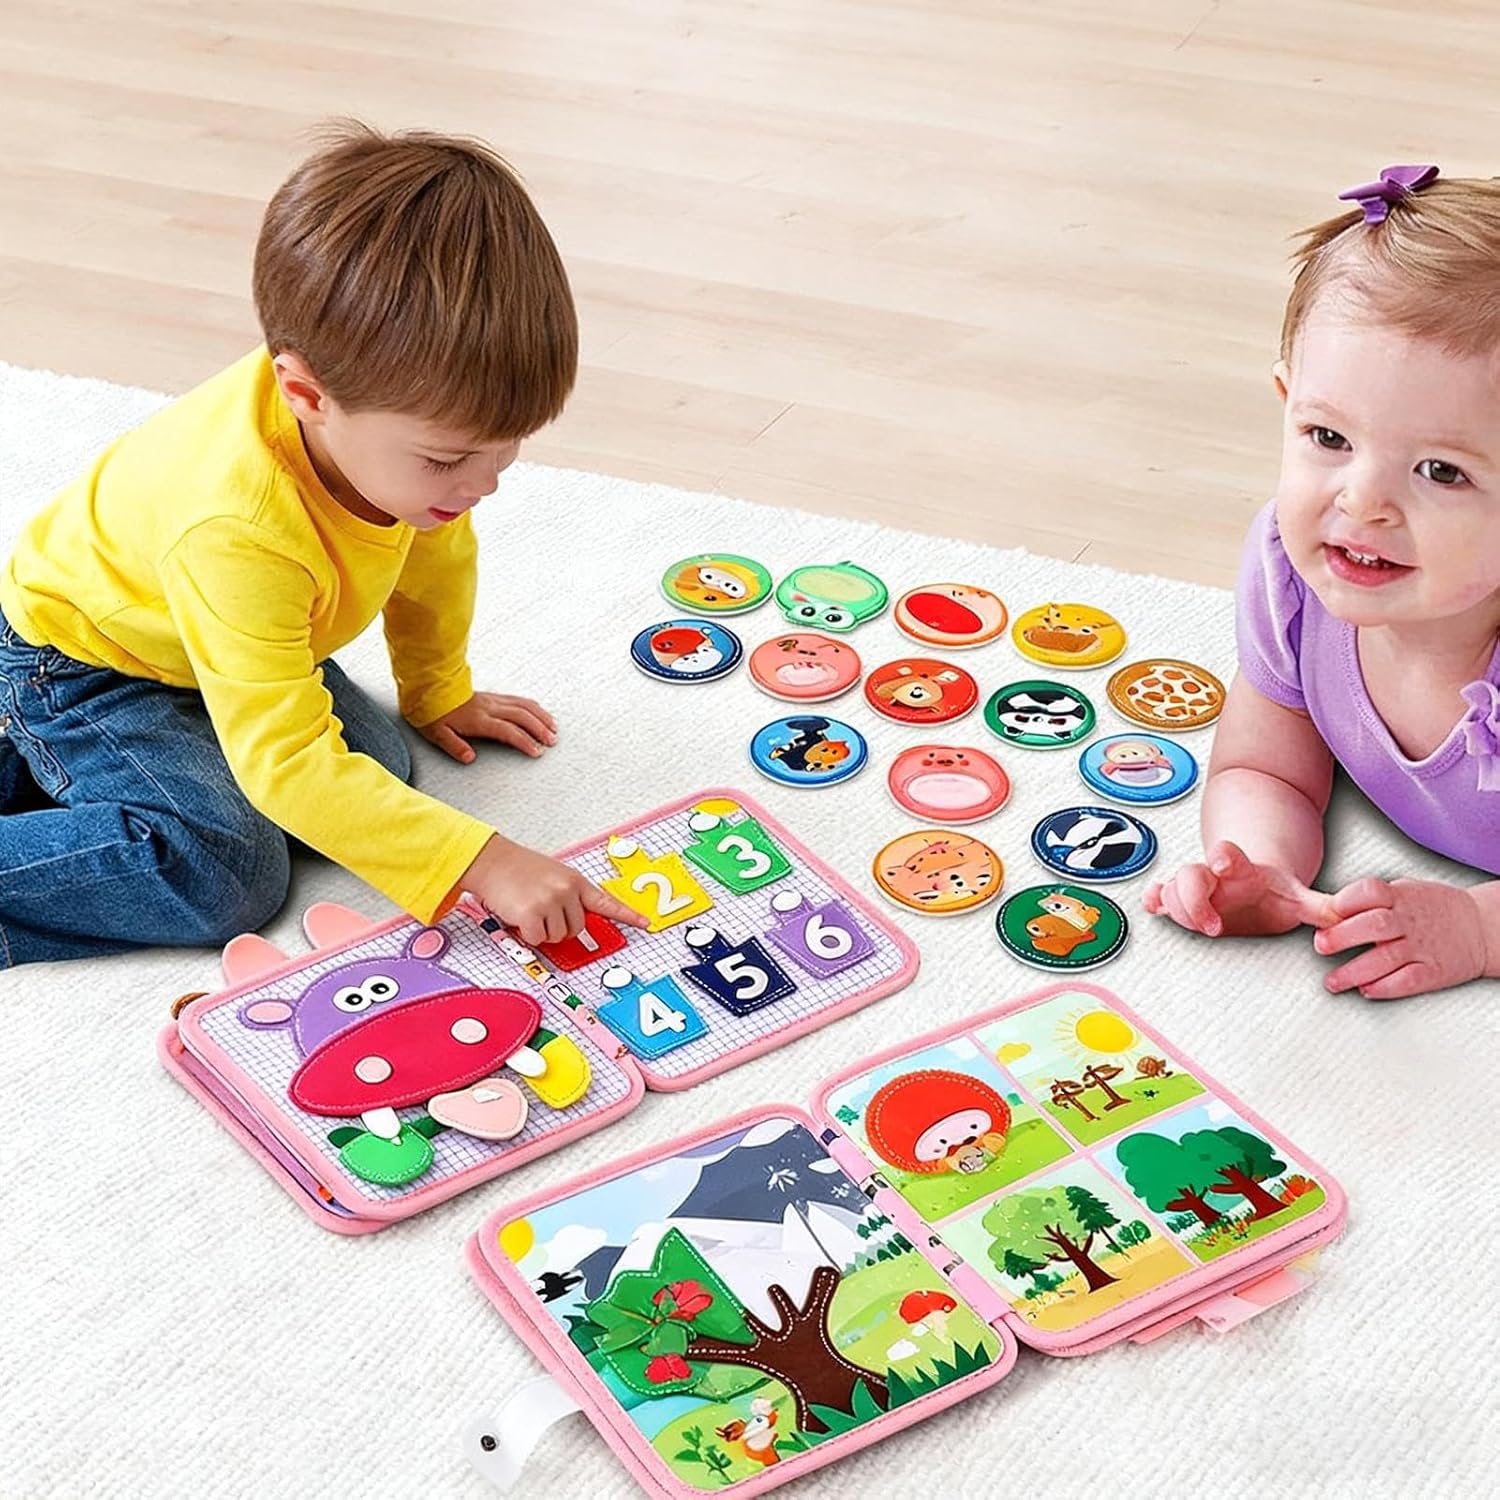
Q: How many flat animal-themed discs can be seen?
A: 15